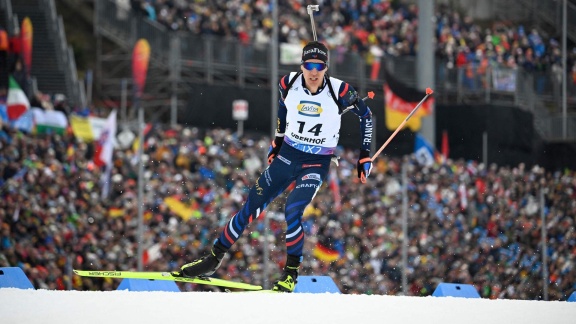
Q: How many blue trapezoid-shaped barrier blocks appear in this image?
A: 5